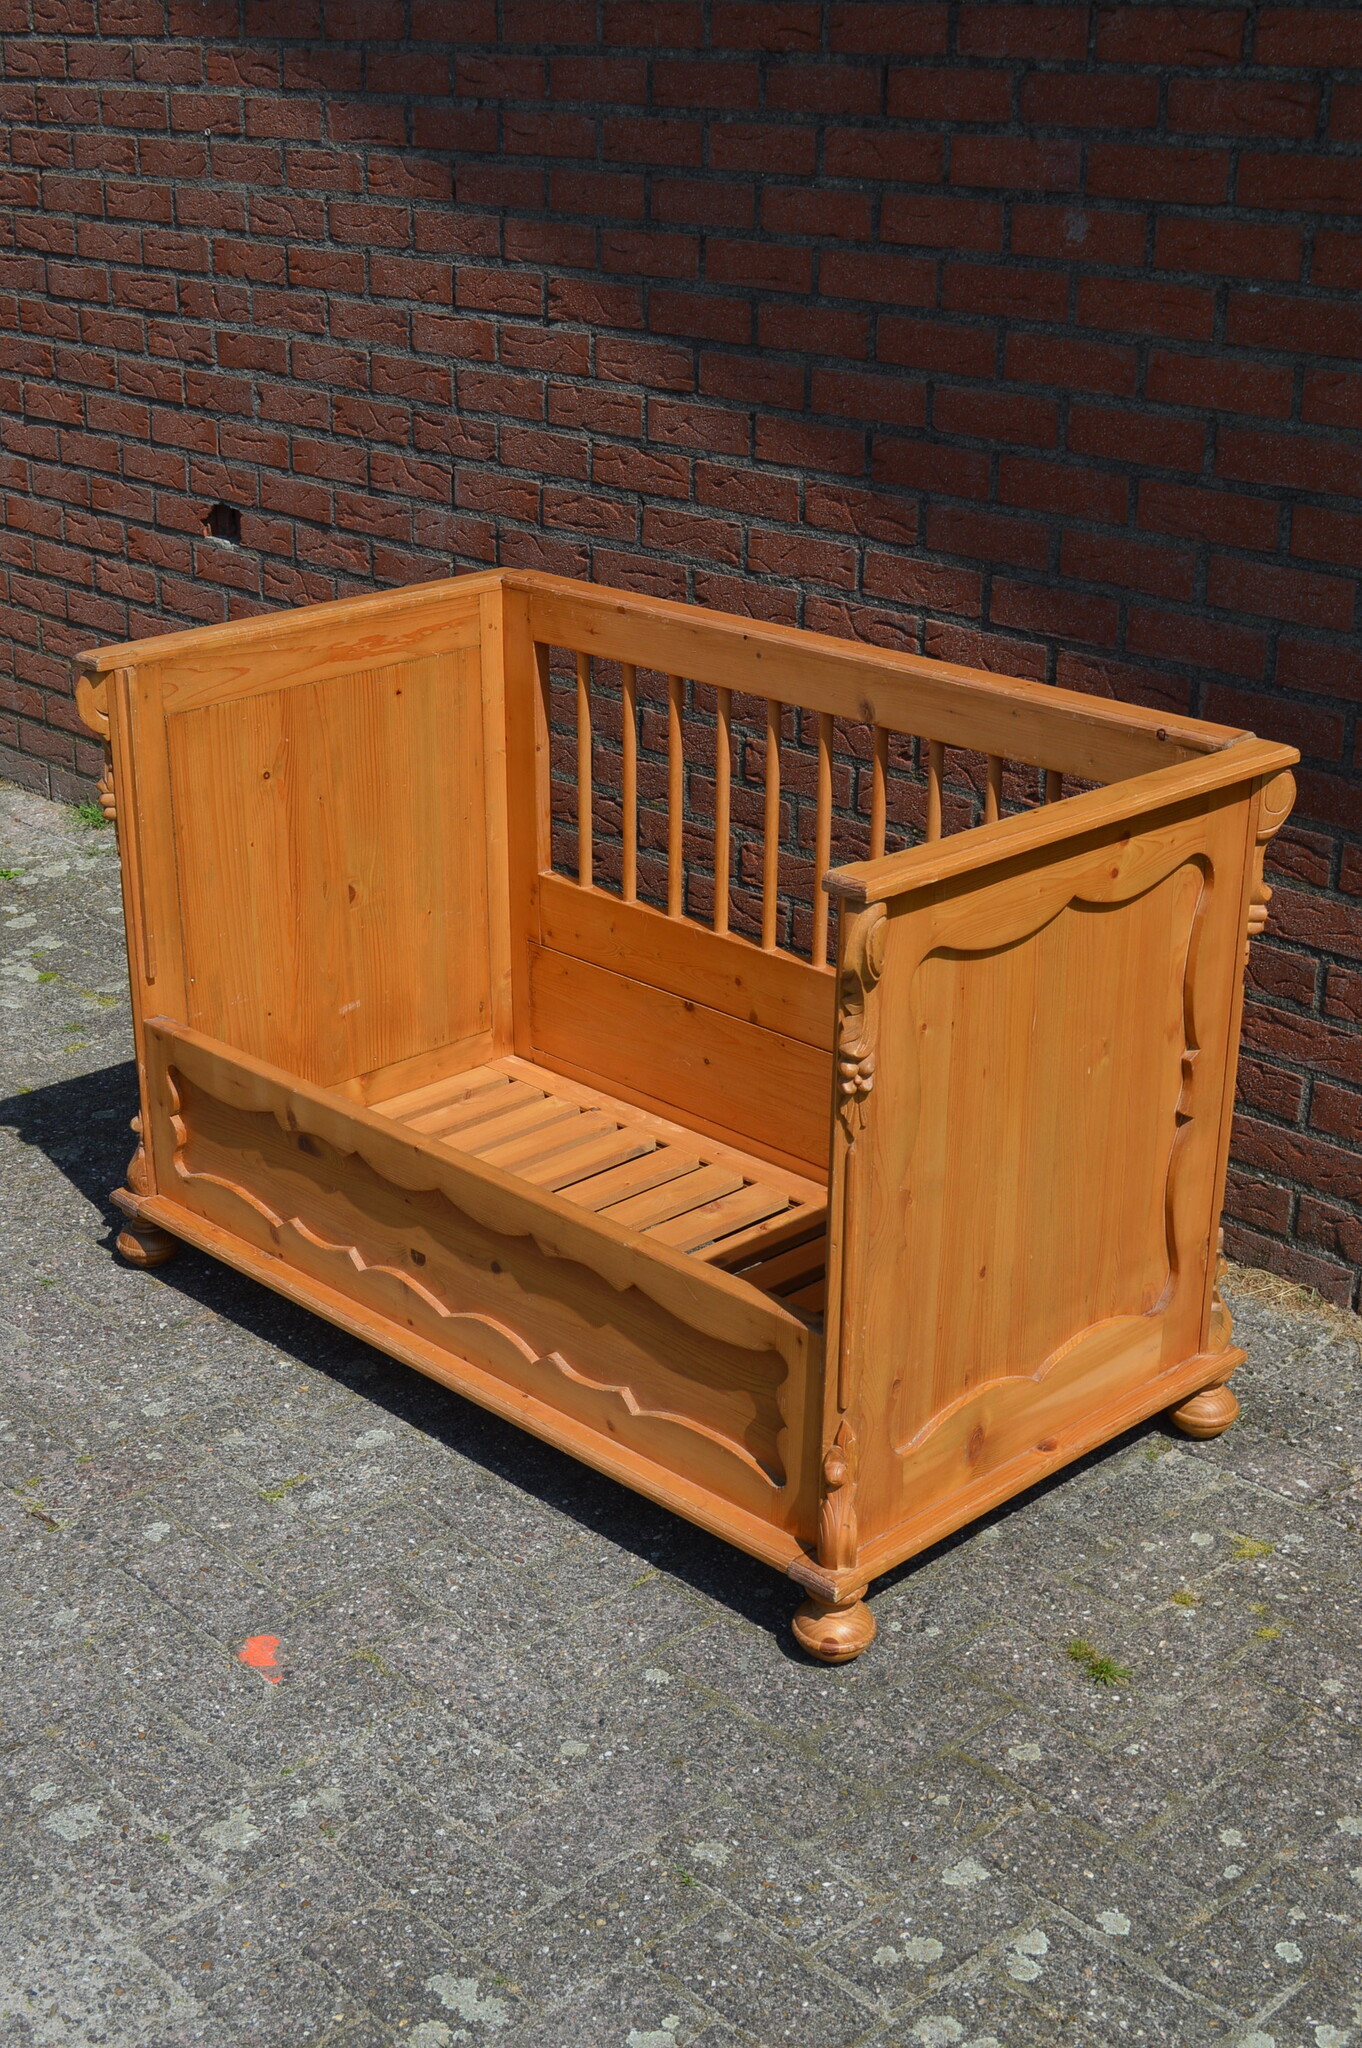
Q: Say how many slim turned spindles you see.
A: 10